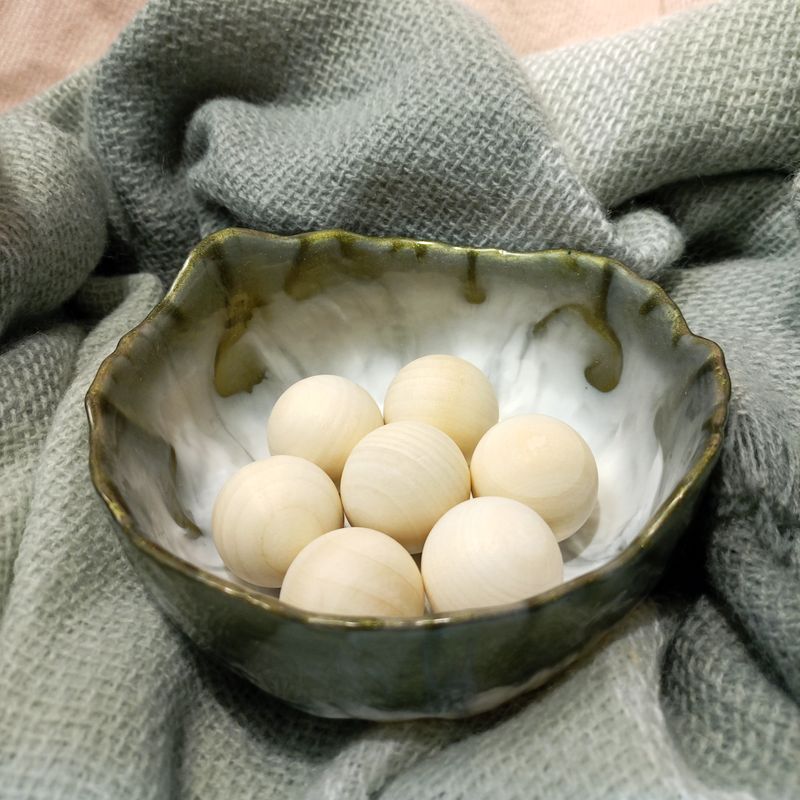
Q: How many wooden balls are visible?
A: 7